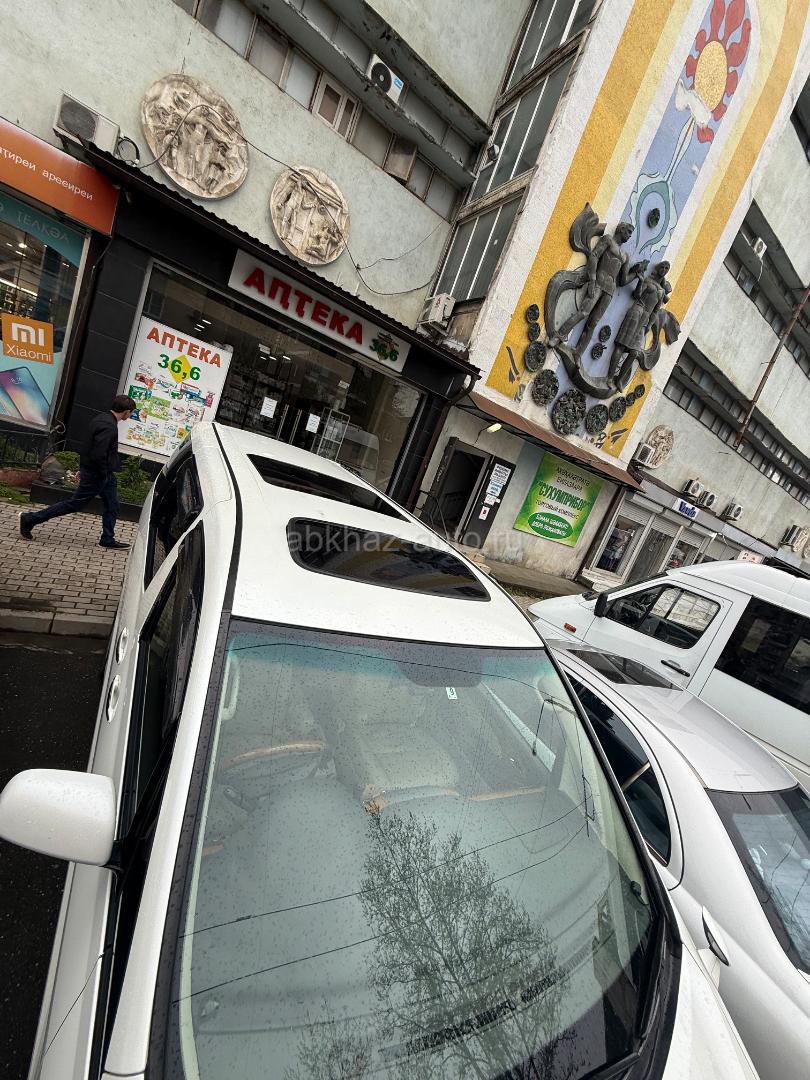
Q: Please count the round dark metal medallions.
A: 12